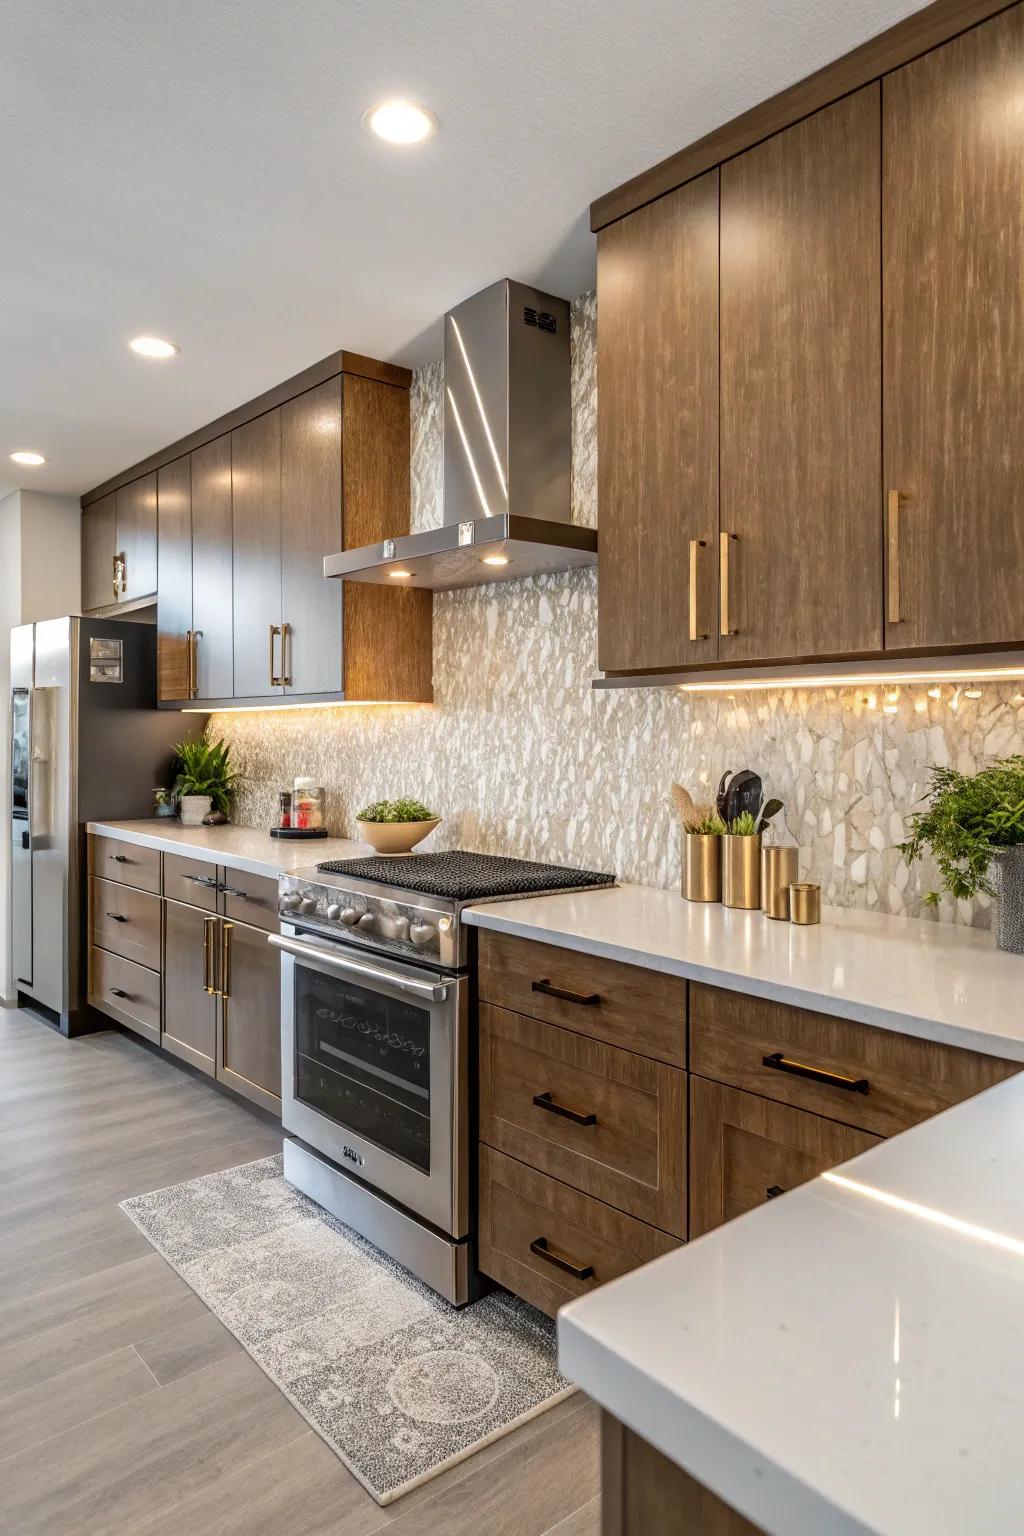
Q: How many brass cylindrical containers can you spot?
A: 4